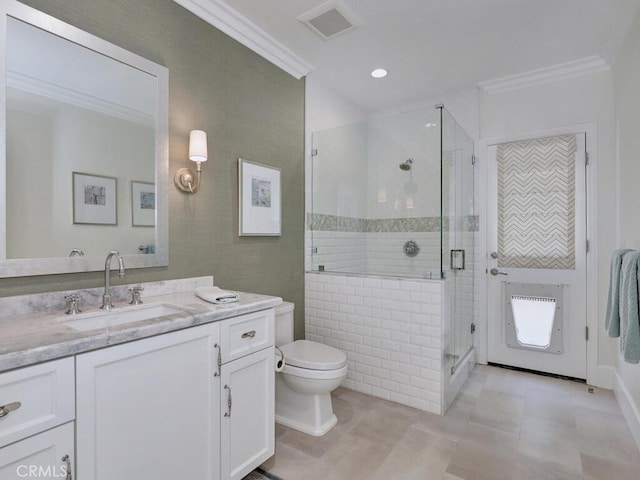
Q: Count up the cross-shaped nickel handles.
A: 2